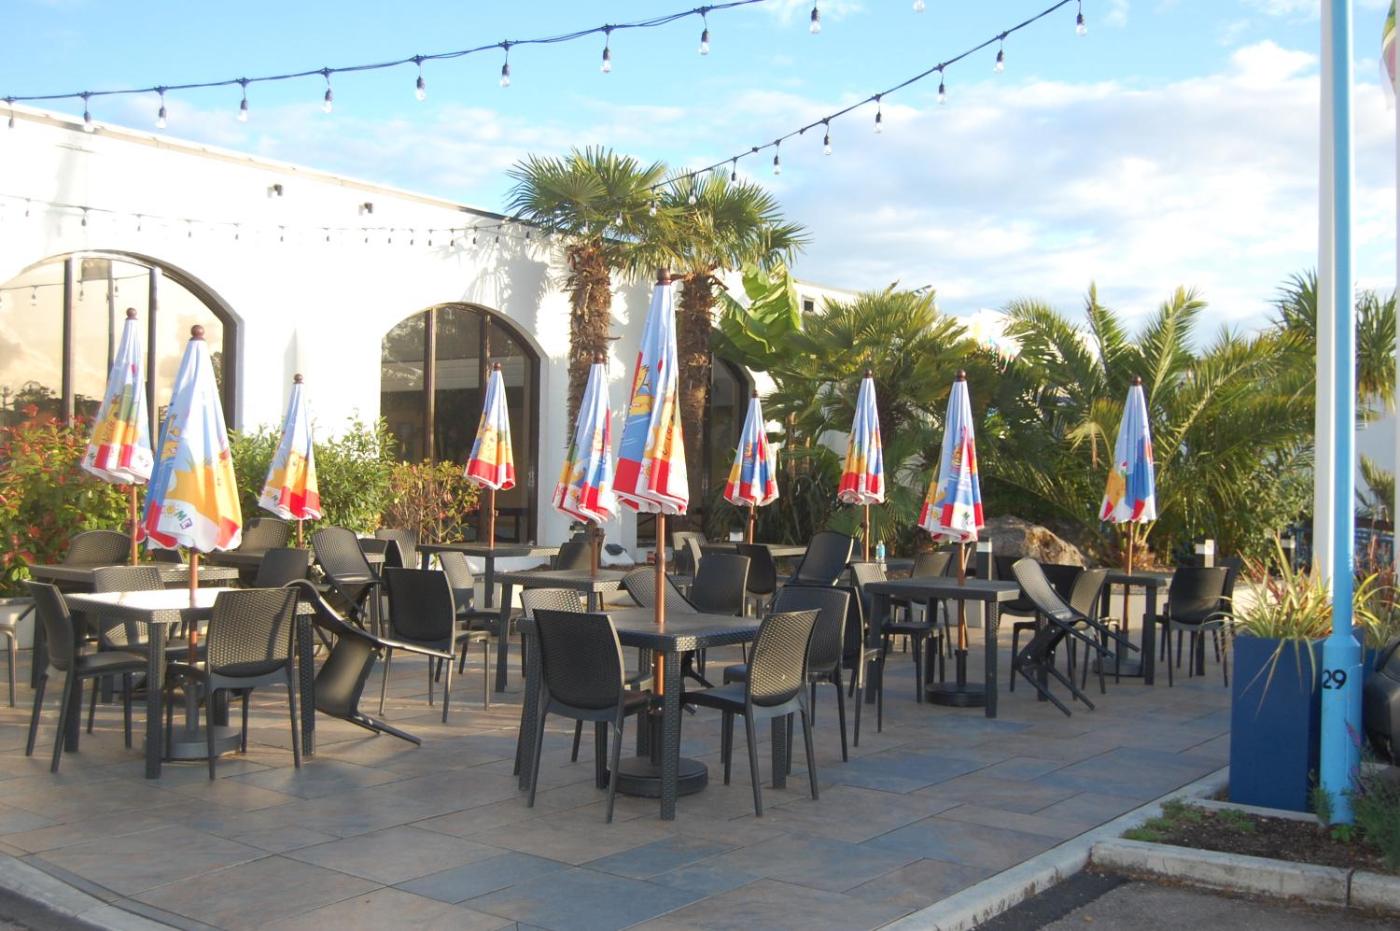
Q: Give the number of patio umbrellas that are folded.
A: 10